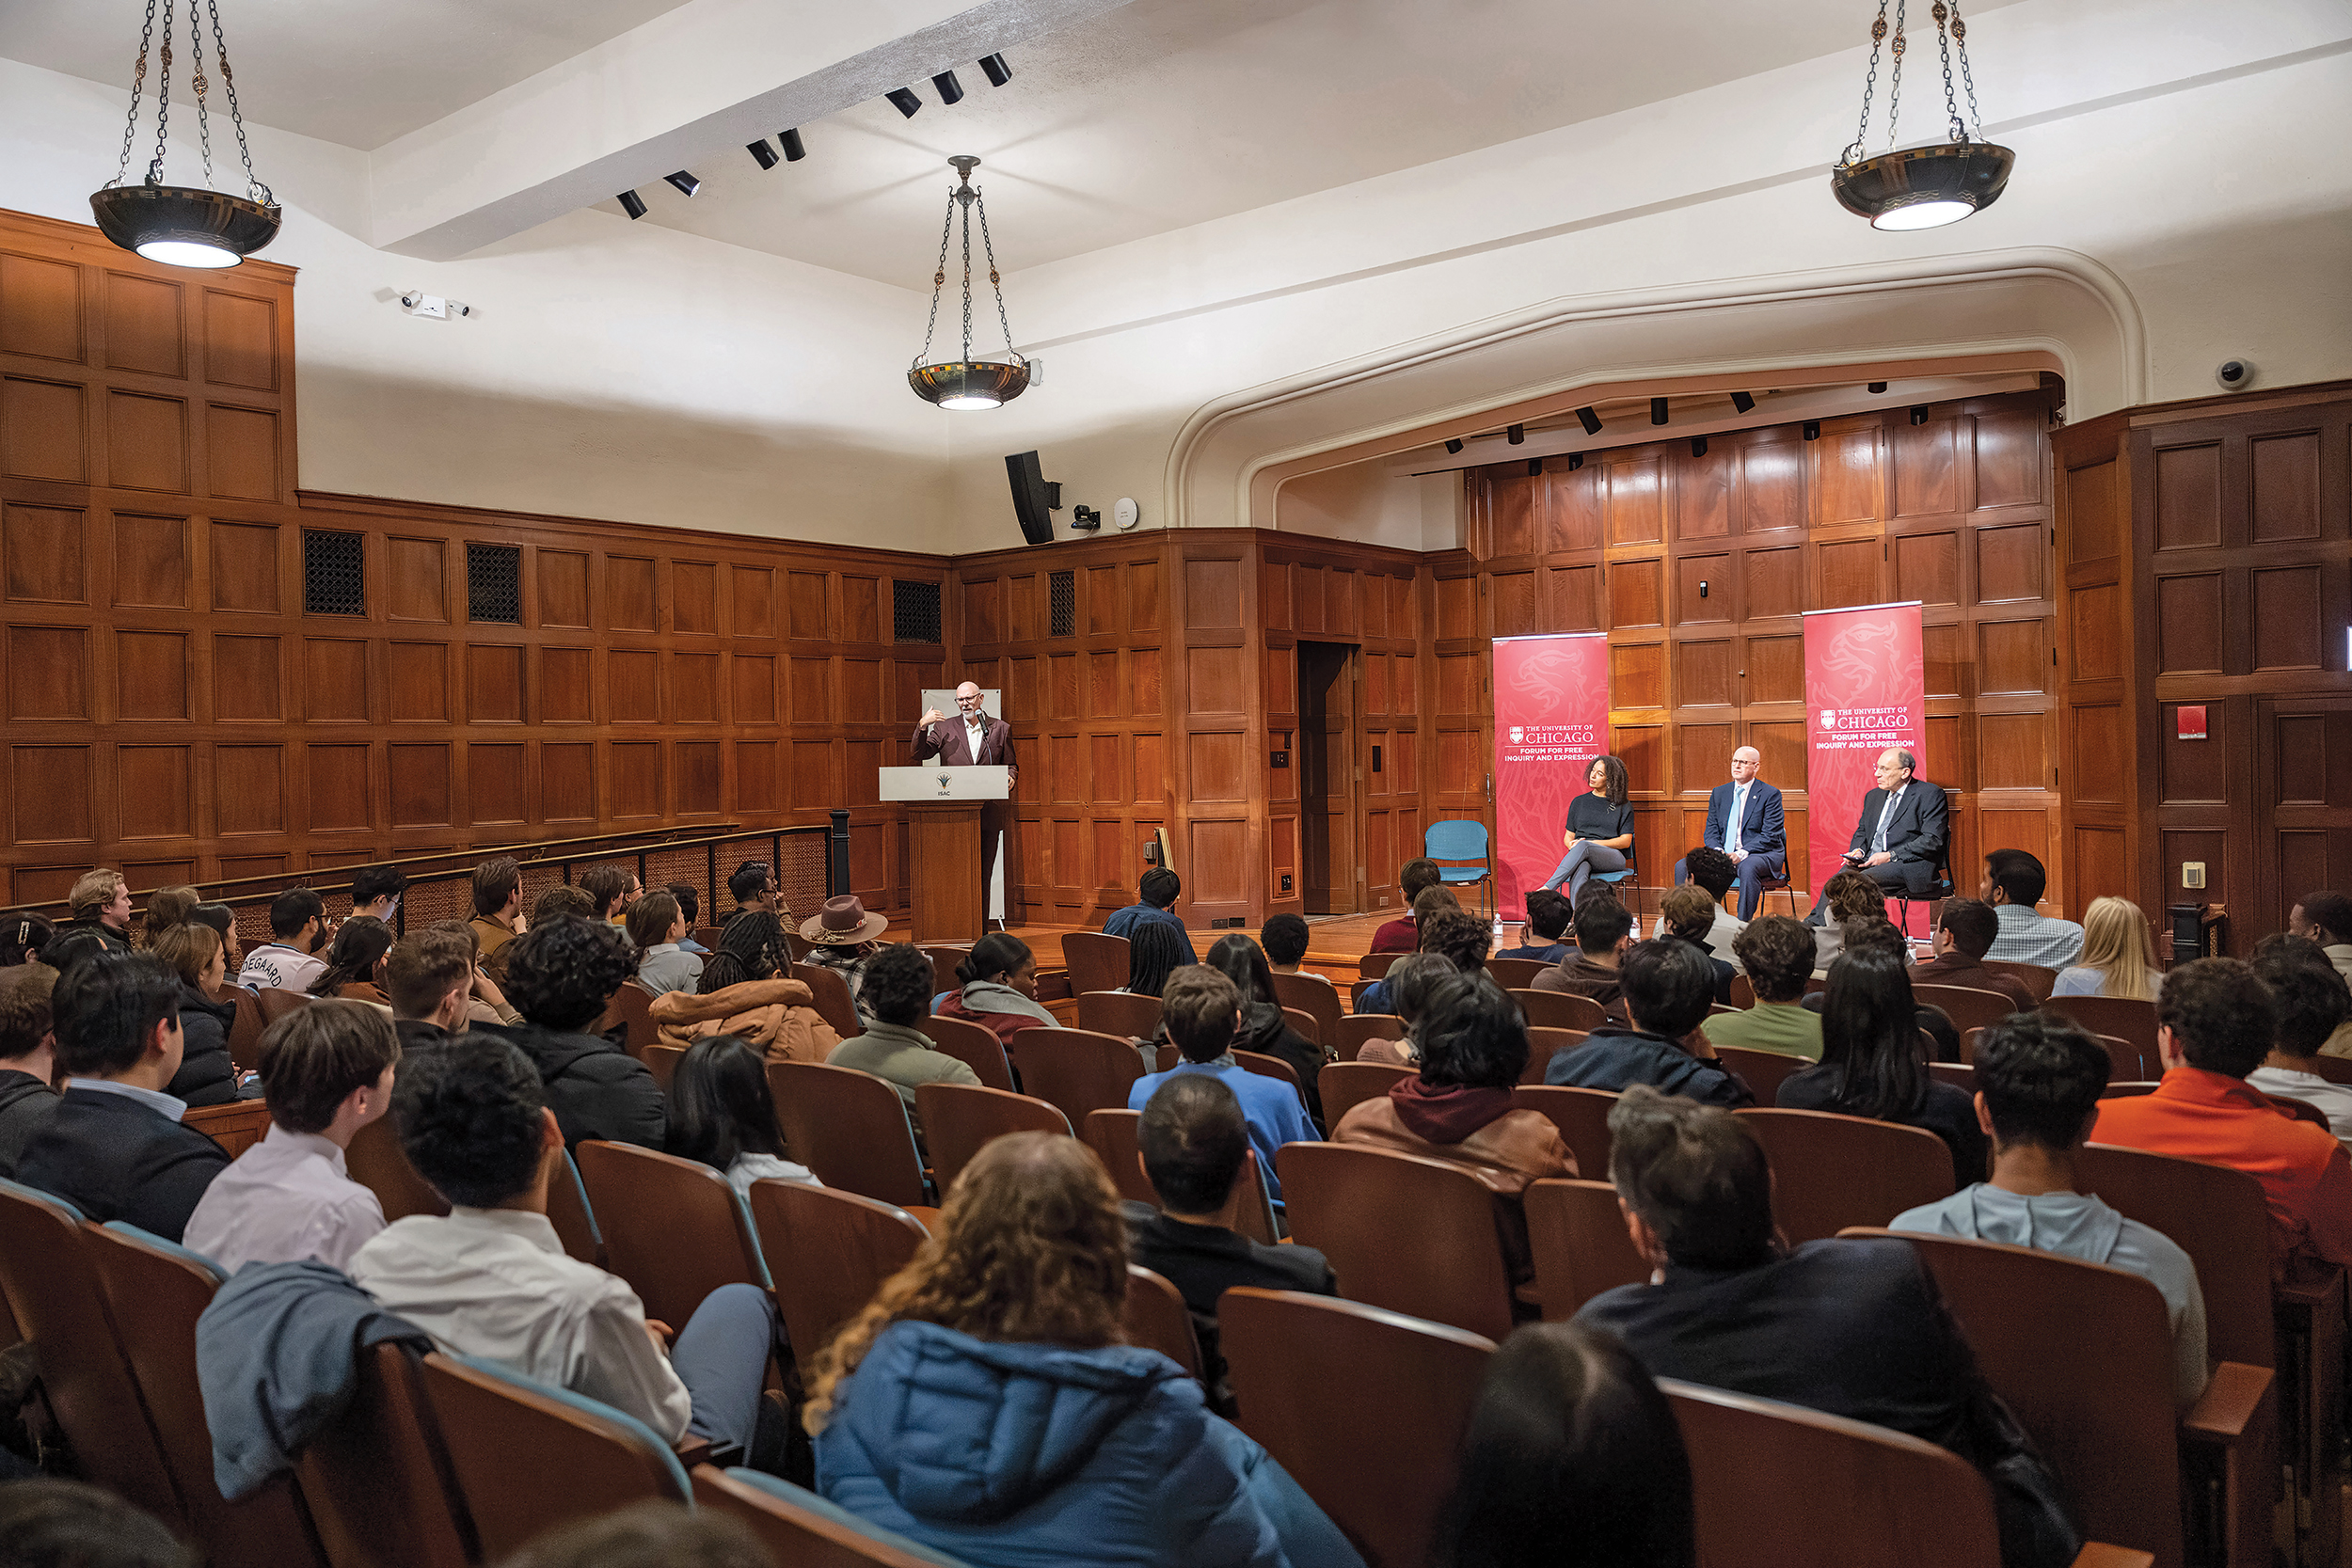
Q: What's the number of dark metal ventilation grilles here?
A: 4